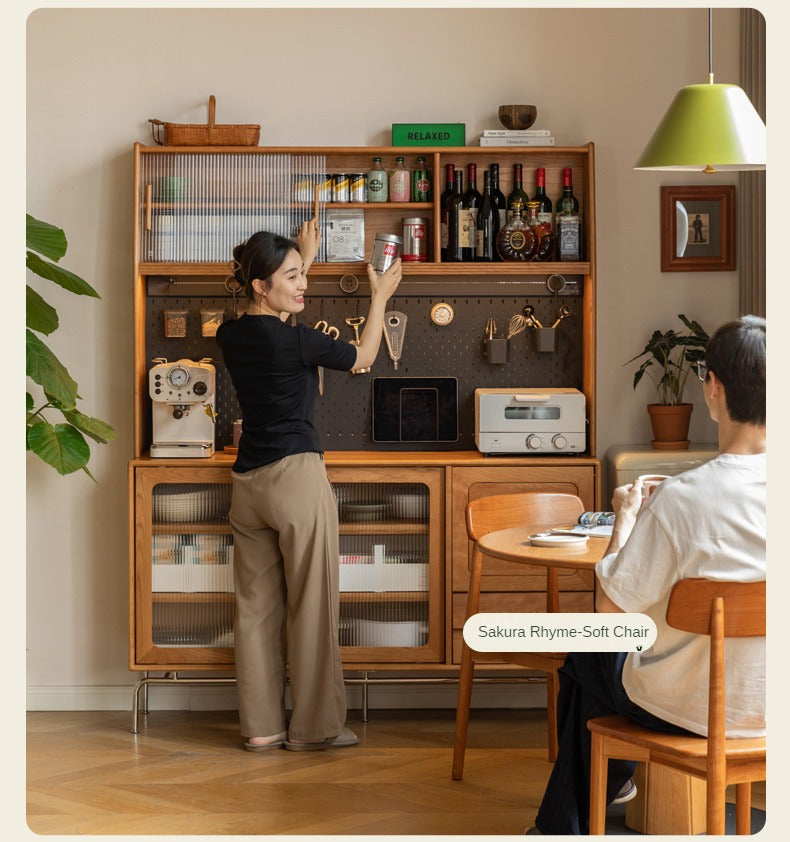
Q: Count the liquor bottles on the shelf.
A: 11